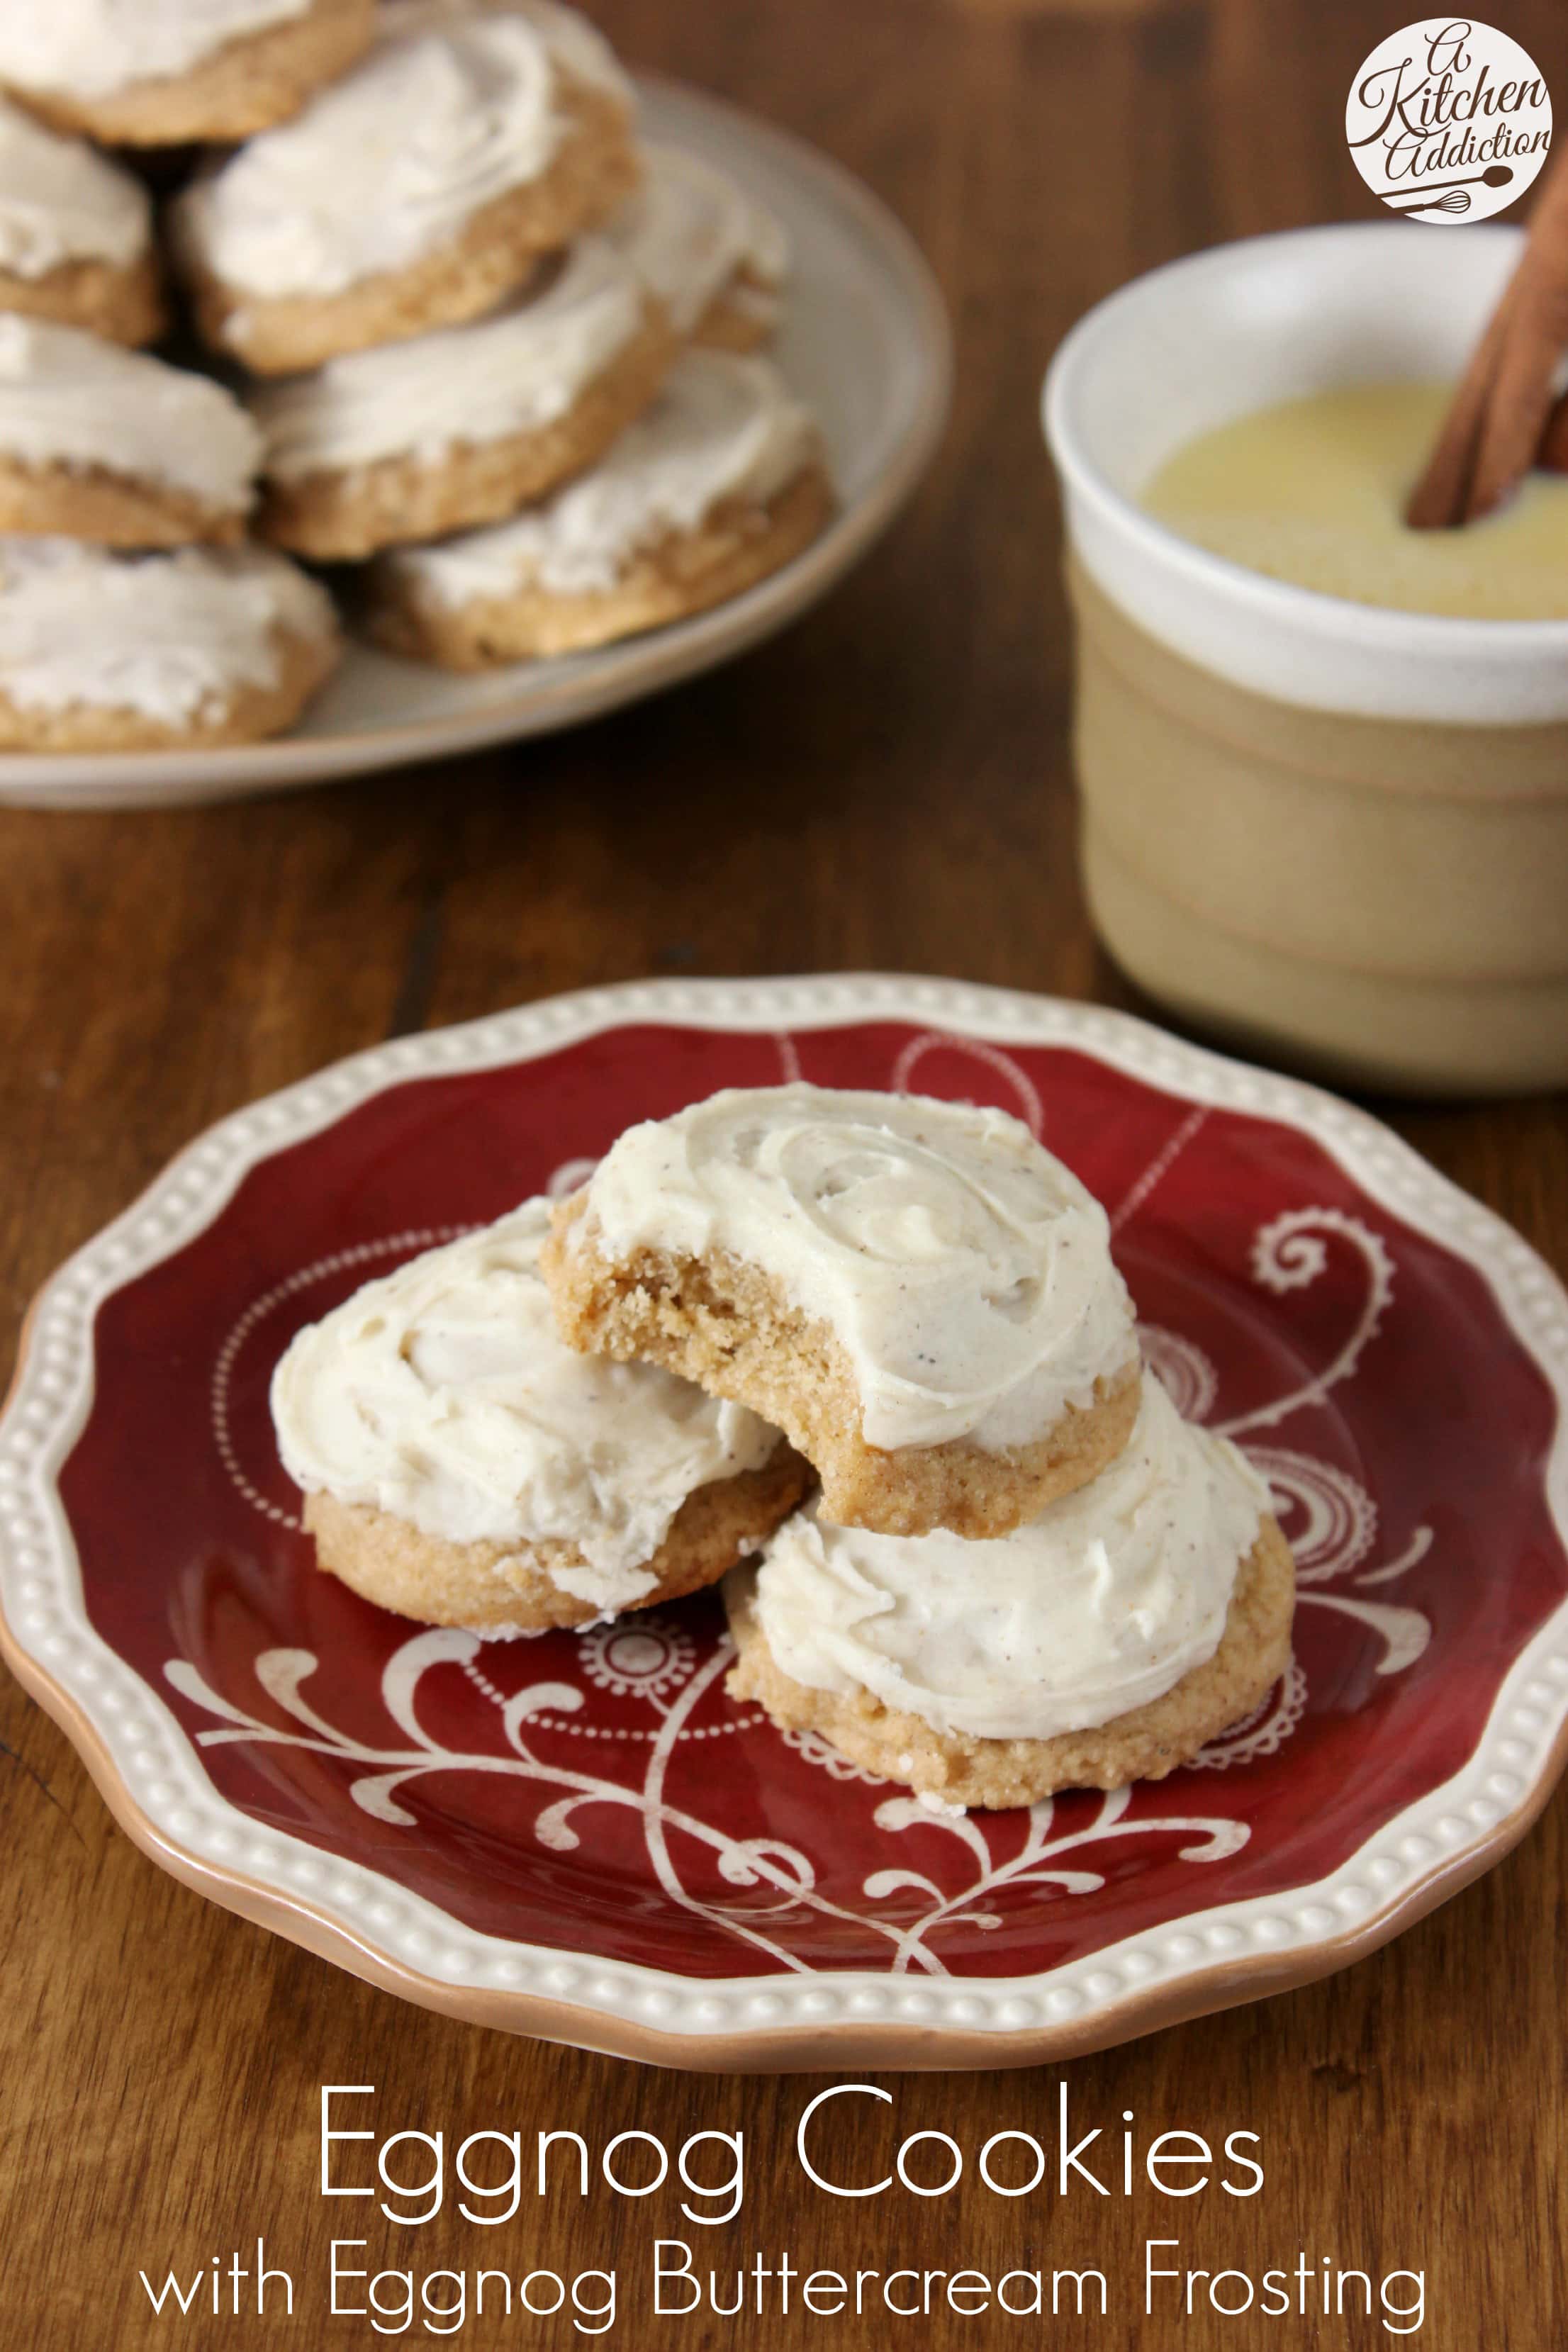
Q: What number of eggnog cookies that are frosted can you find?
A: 12